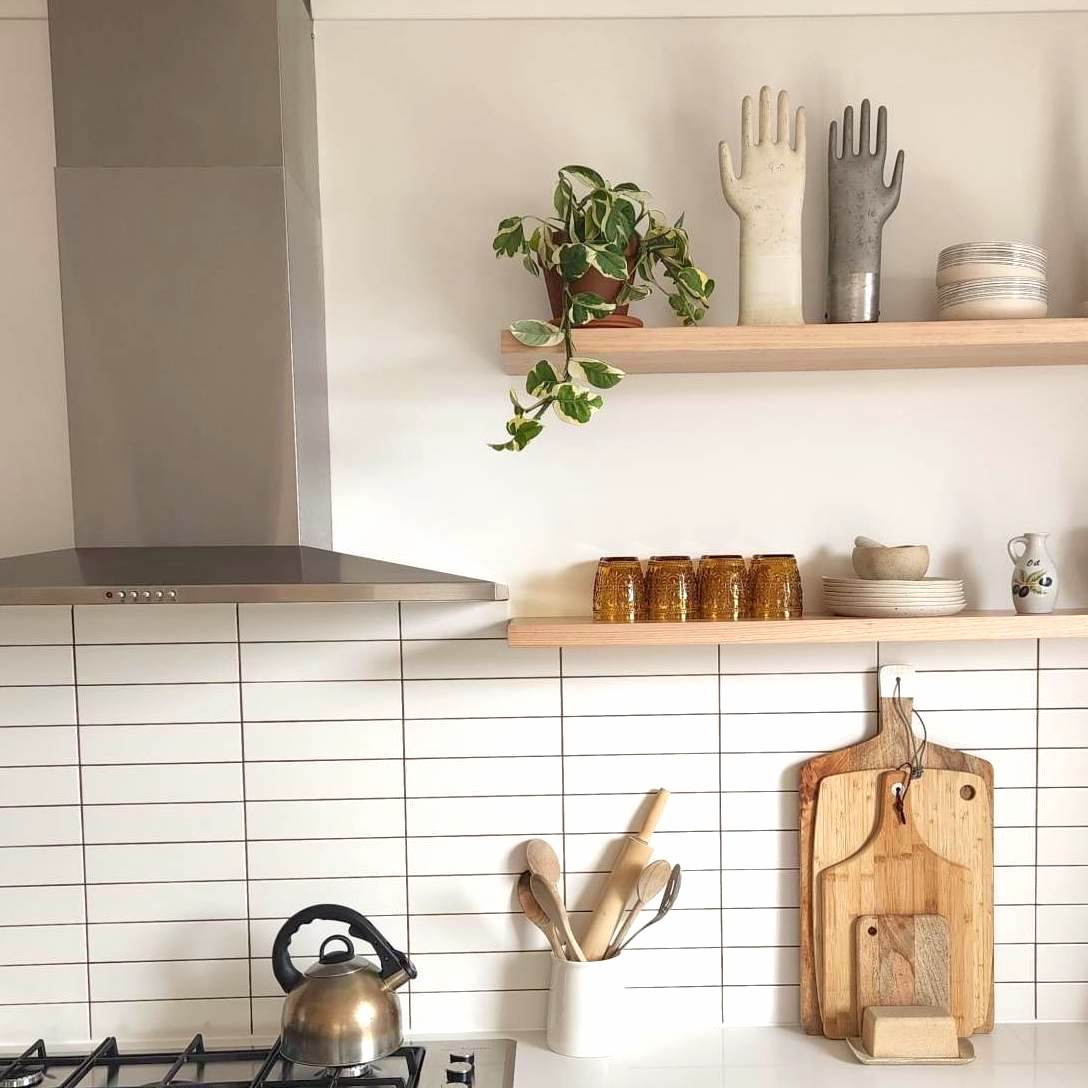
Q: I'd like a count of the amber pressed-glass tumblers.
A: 4